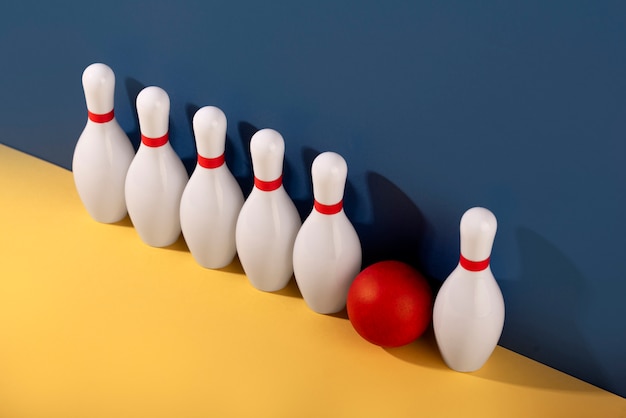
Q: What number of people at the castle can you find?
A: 0